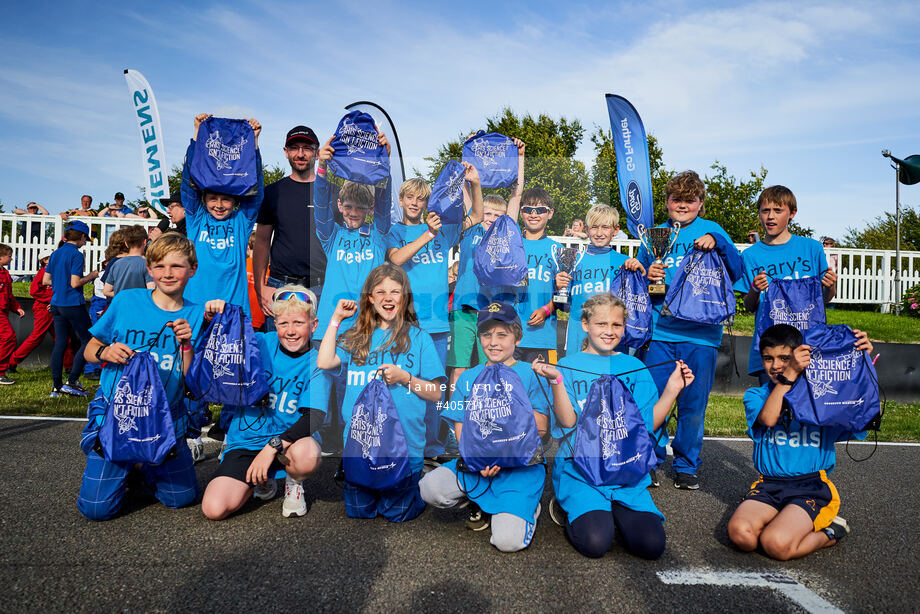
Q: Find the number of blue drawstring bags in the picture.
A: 14